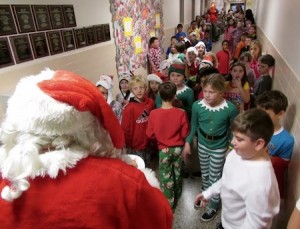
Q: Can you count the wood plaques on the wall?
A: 14